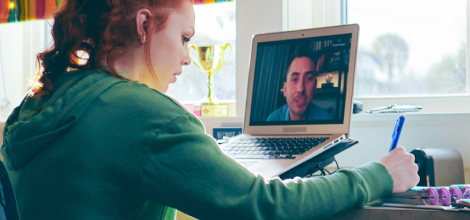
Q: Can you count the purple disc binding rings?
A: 4